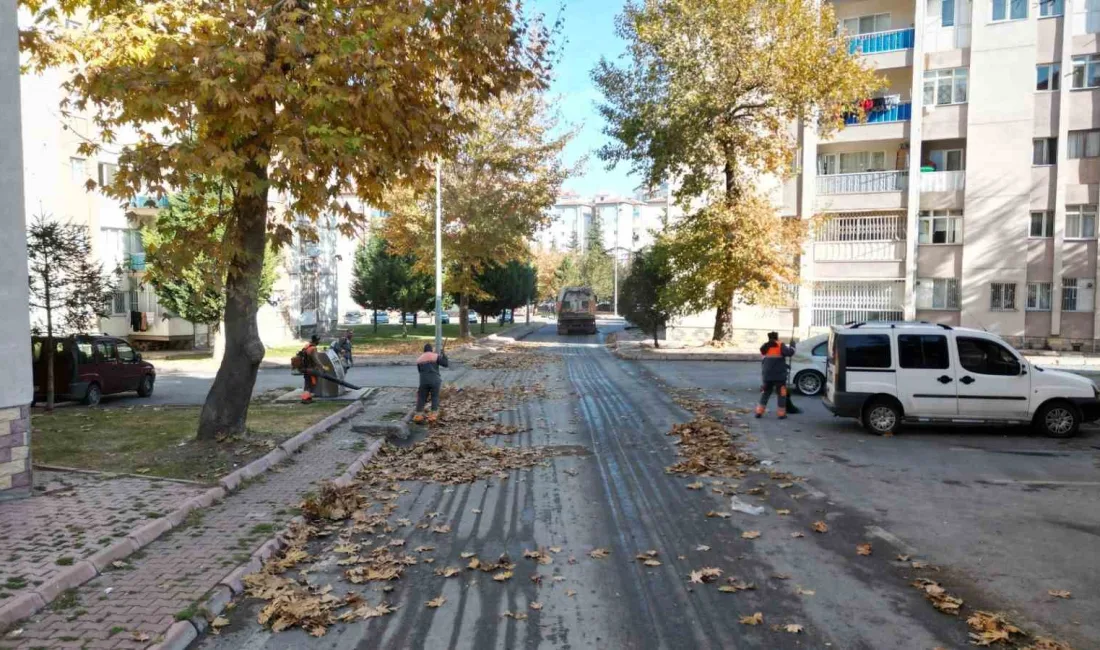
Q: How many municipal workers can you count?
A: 3